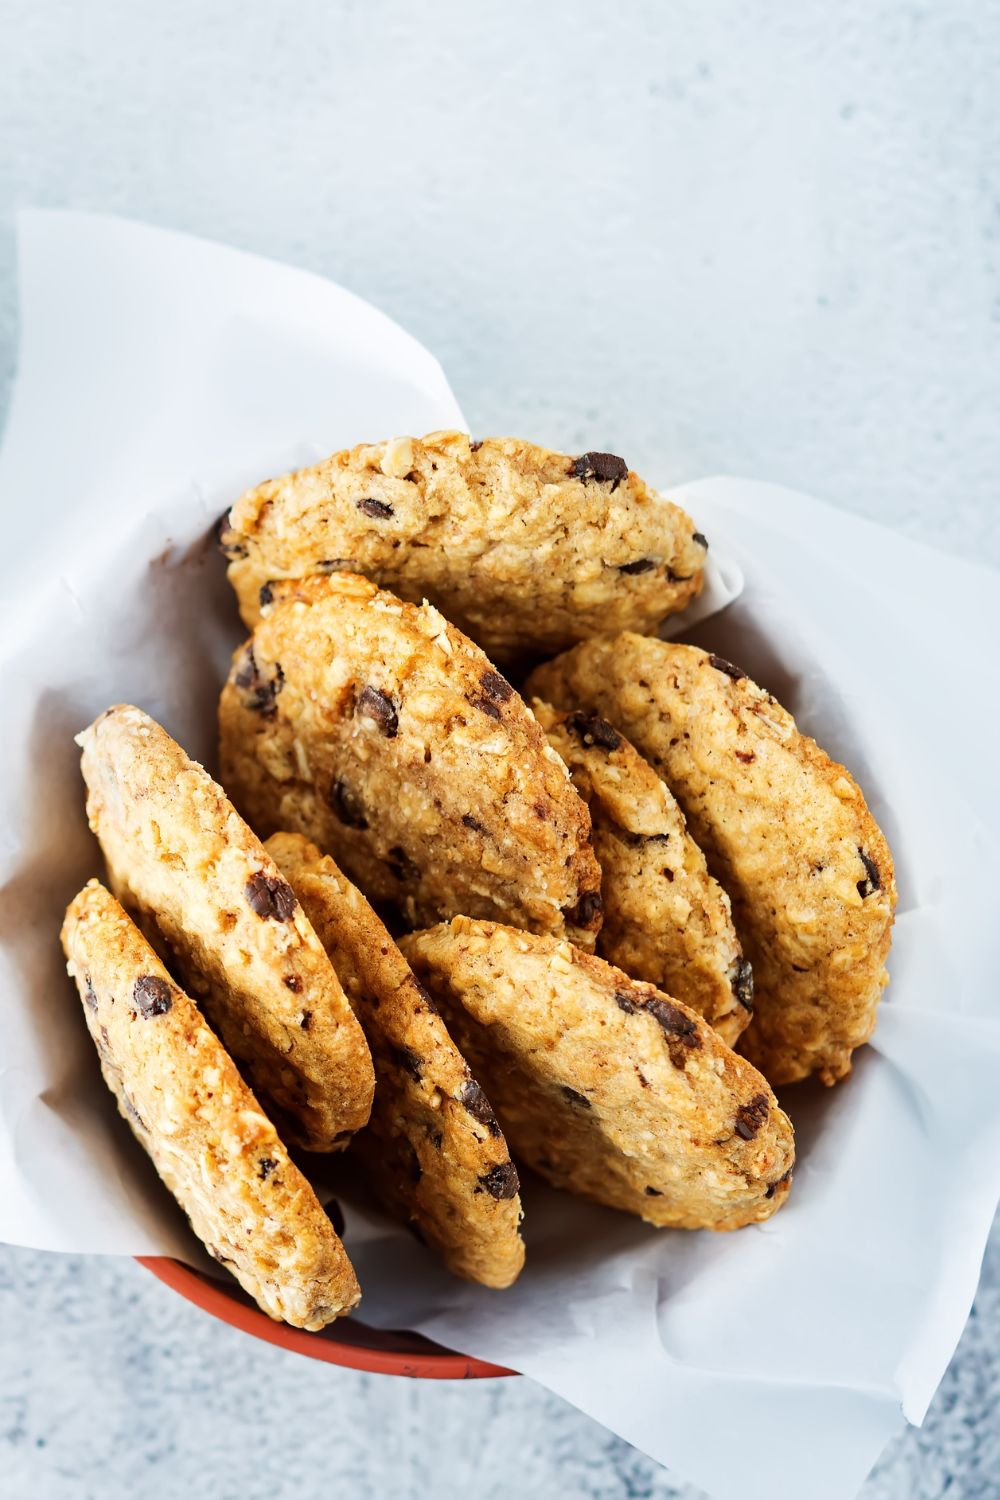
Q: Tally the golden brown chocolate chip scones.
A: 8